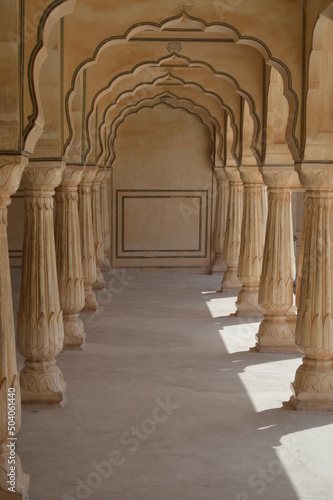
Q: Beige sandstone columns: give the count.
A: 11